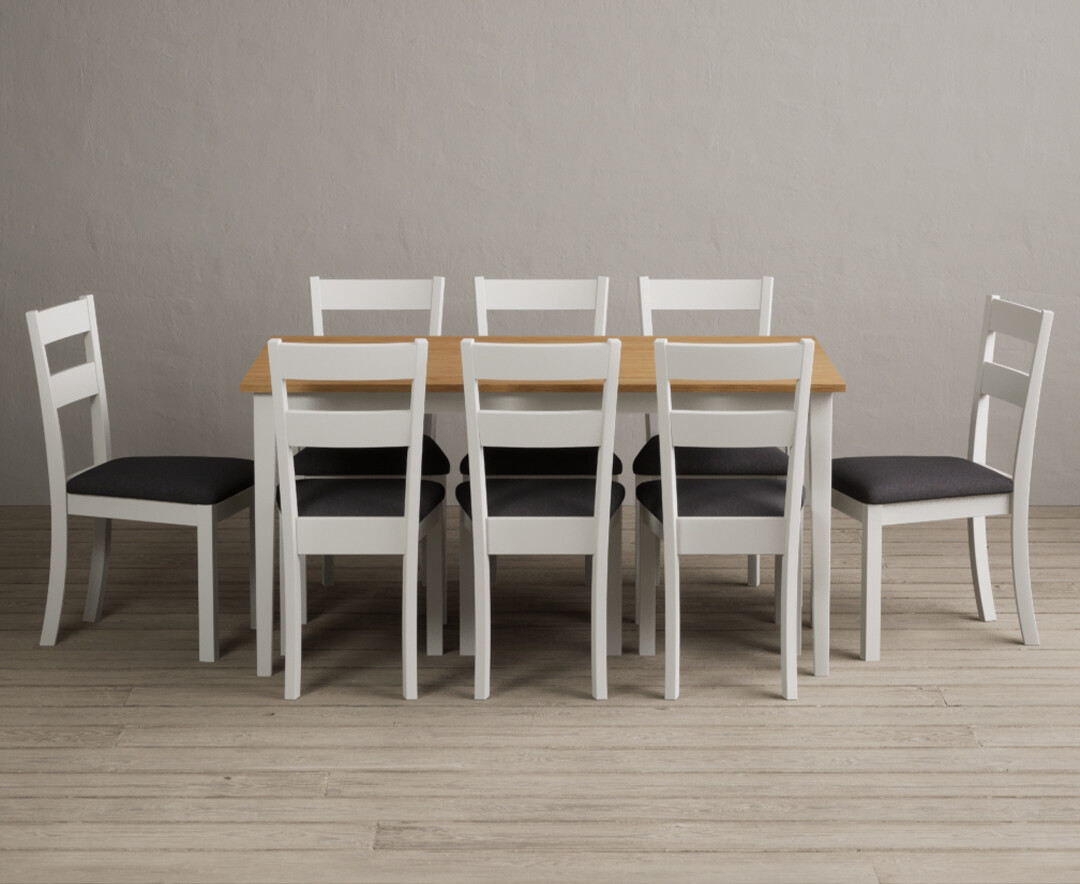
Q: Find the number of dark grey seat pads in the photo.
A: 8